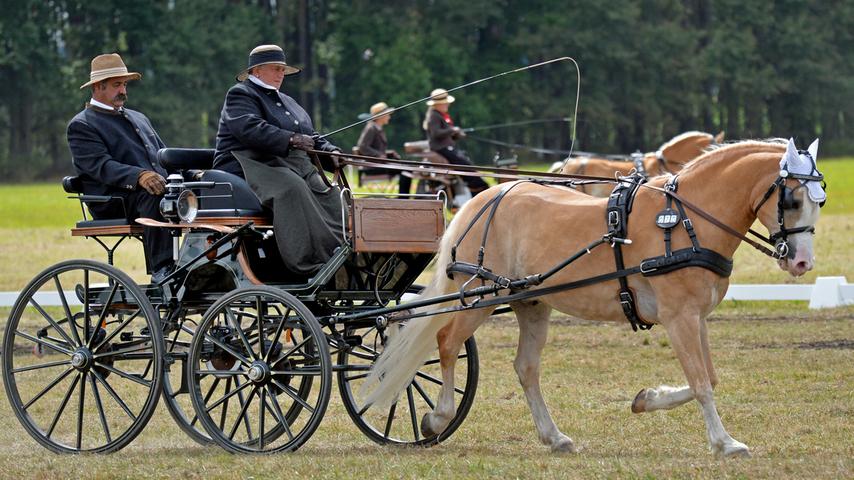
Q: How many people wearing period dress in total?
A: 4